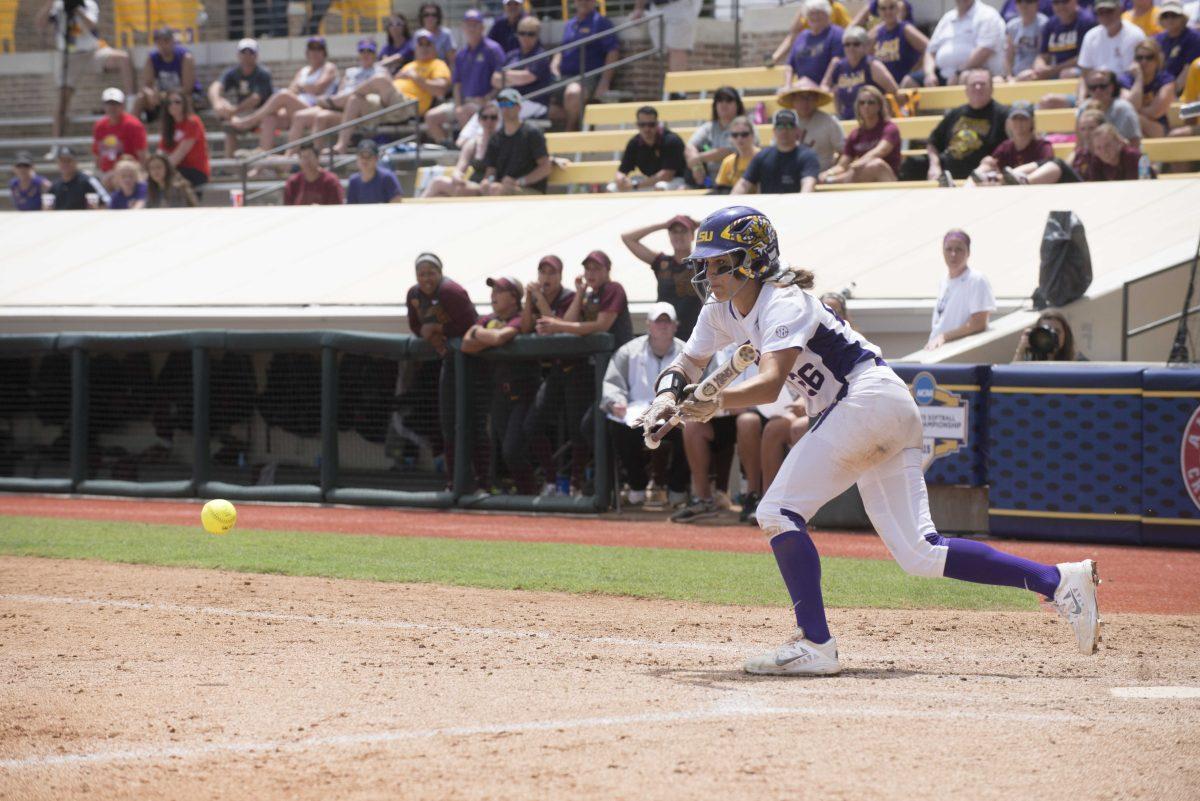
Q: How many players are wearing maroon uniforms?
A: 5